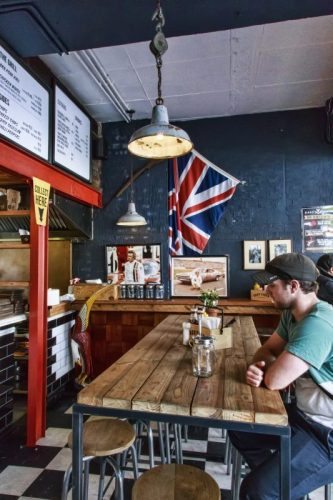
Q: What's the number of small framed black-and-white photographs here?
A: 2